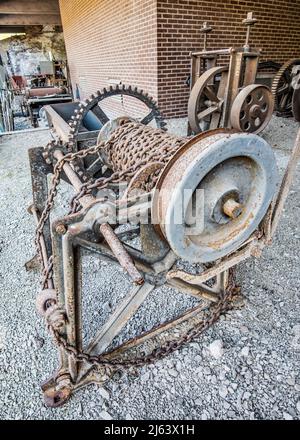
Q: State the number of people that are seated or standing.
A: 0